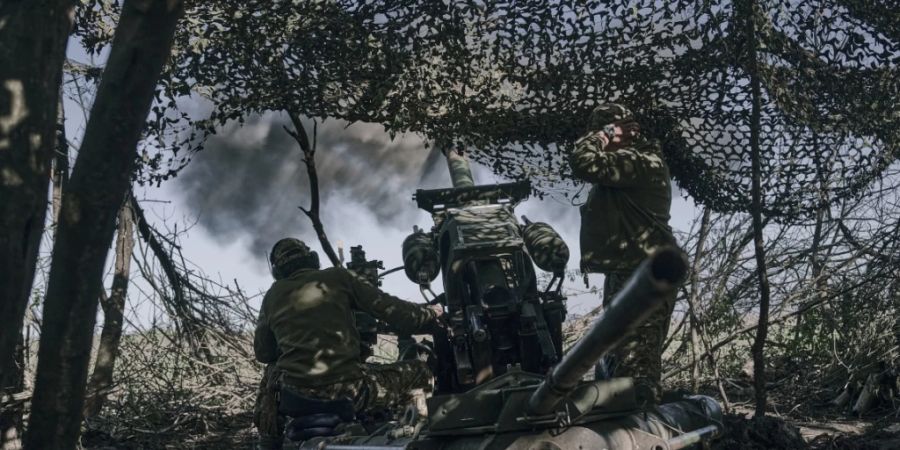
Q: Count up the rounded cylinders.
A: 2